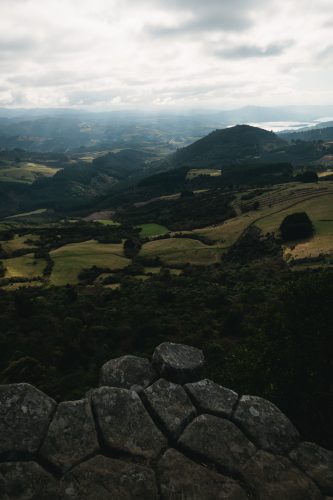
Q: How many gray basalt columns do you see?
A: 14